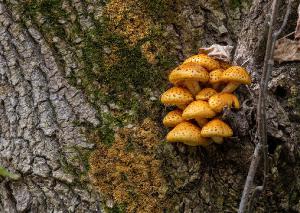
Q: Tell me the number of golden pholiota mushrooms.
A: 11